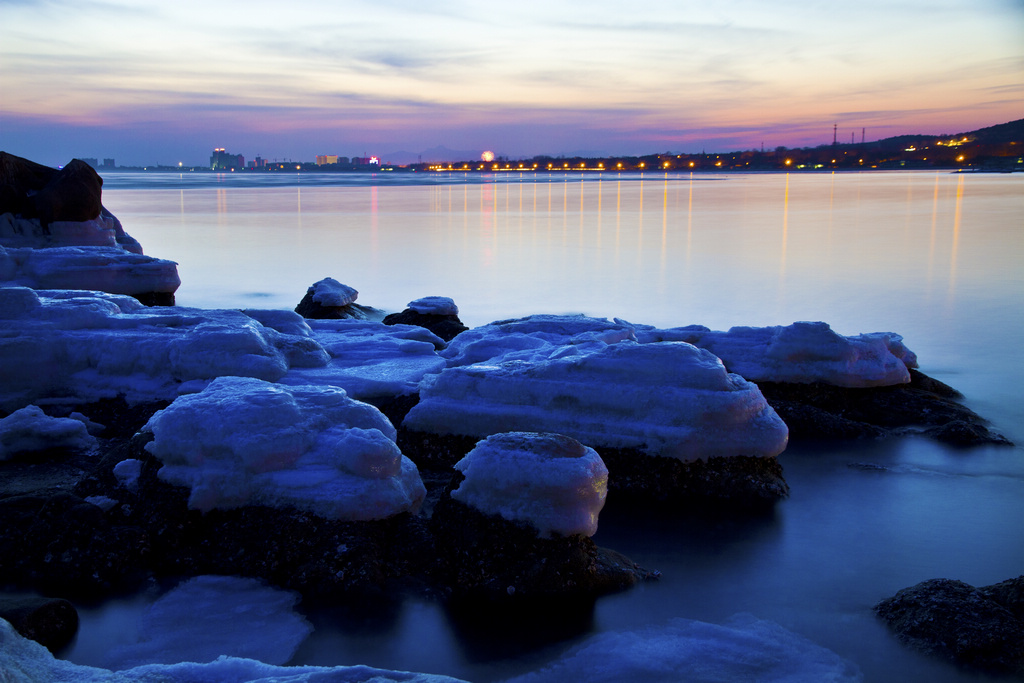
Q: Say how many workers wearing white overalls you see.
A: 0